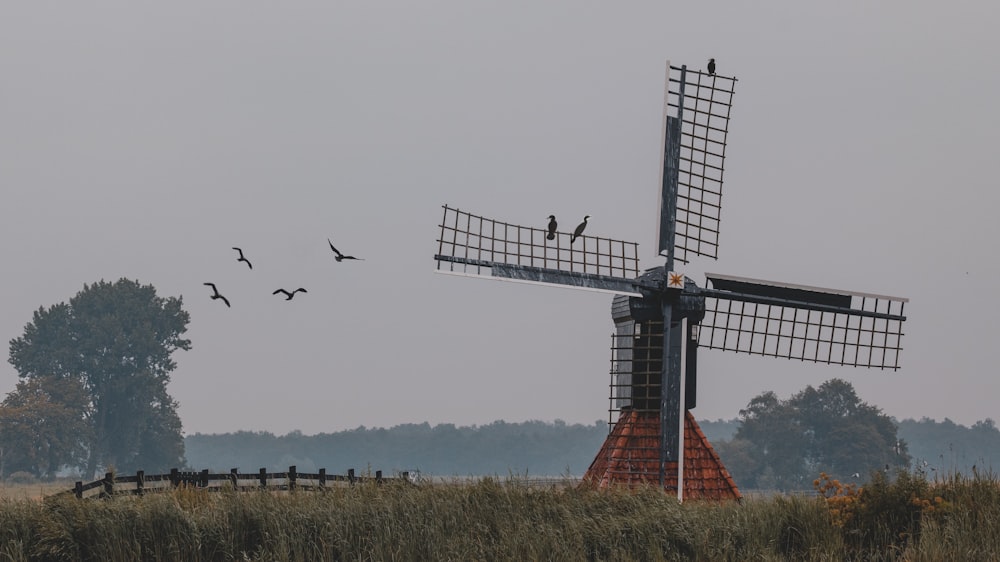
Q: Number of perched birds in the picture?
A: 3